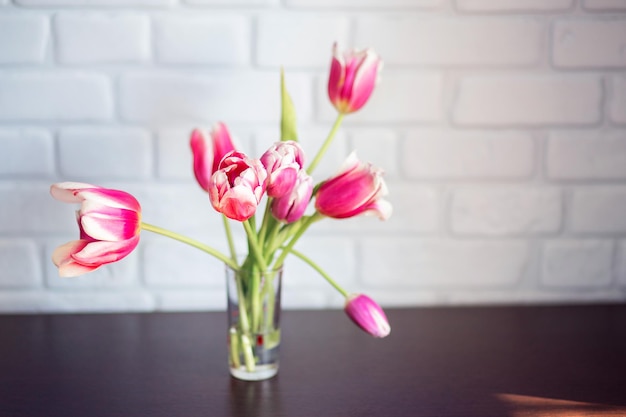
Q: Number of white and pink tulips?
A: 8